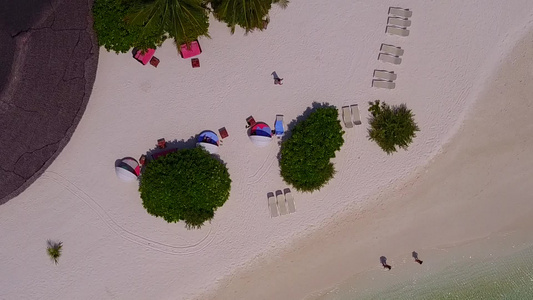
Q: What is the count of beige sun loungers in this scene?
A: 12